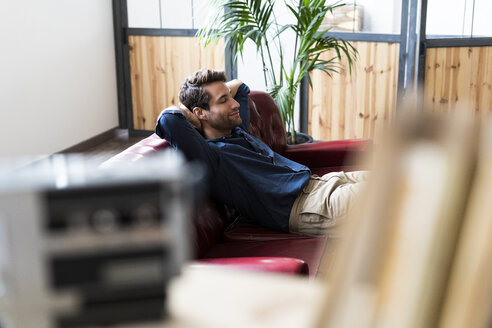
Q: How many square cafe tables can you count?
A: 0